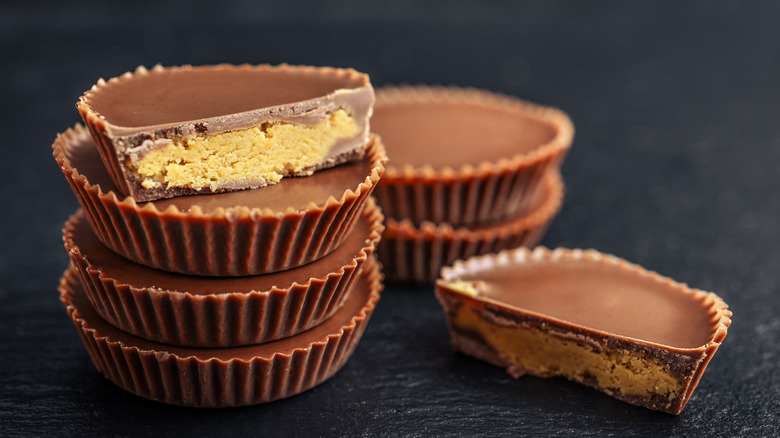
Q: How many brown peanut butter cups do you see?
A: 7